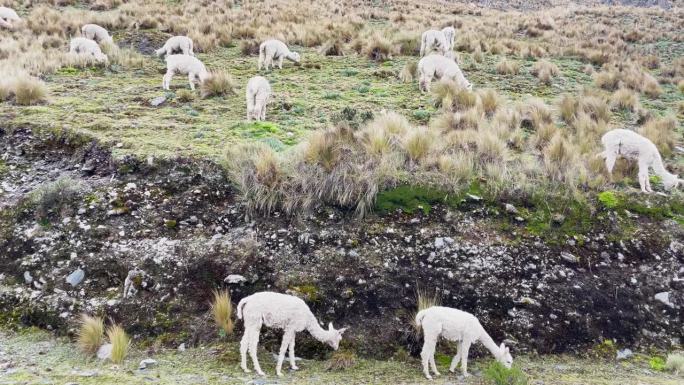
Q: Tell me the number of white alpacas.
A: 13